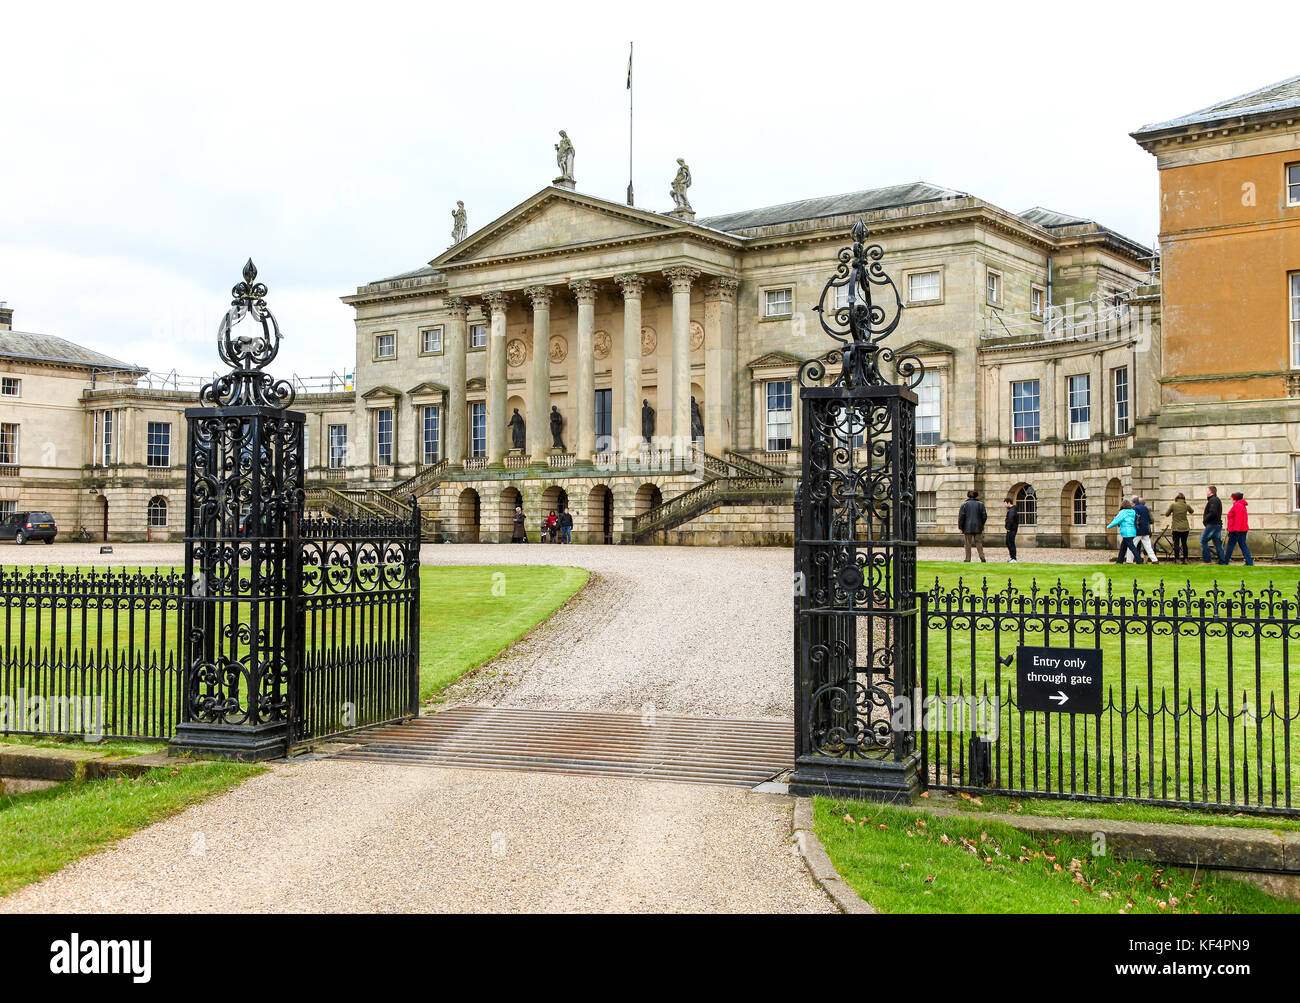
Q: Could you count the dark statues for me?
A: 4